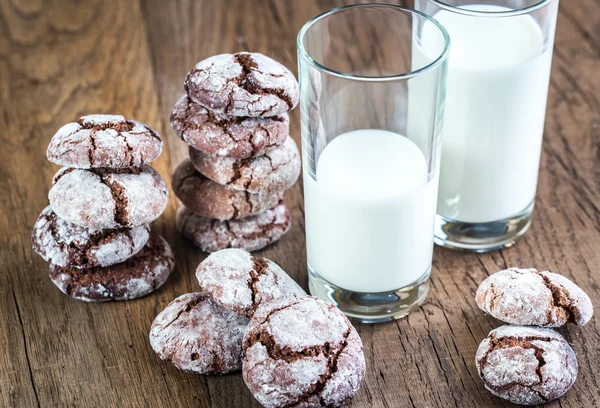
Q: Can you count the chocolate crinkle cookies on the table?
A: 14